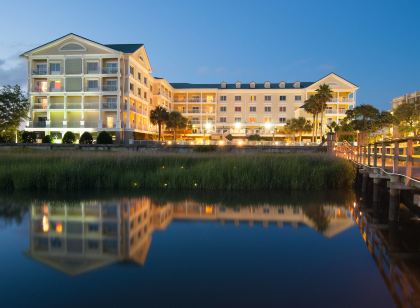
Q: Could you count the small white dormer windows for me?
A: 6